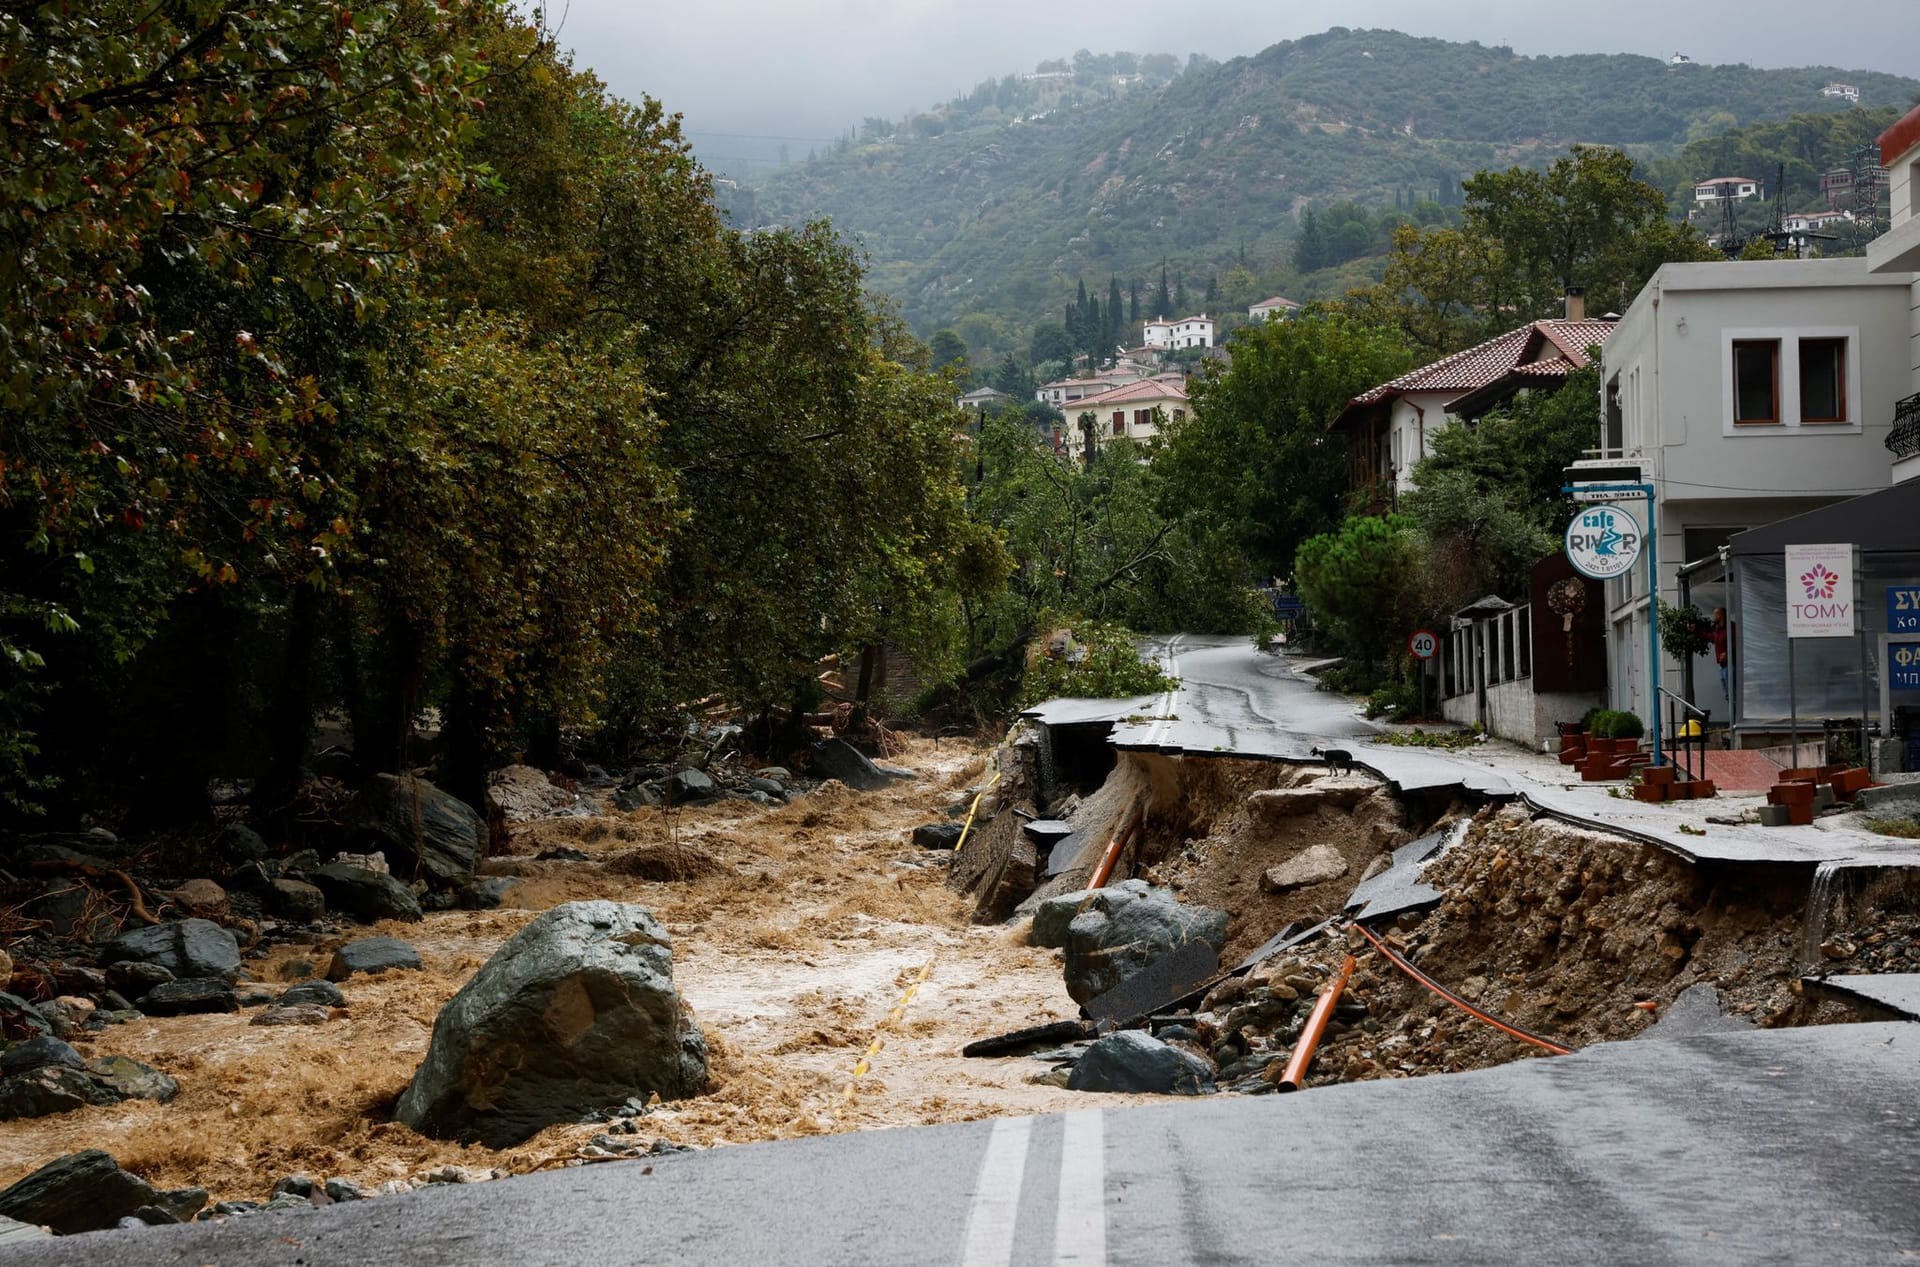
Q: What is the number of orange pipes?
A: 3